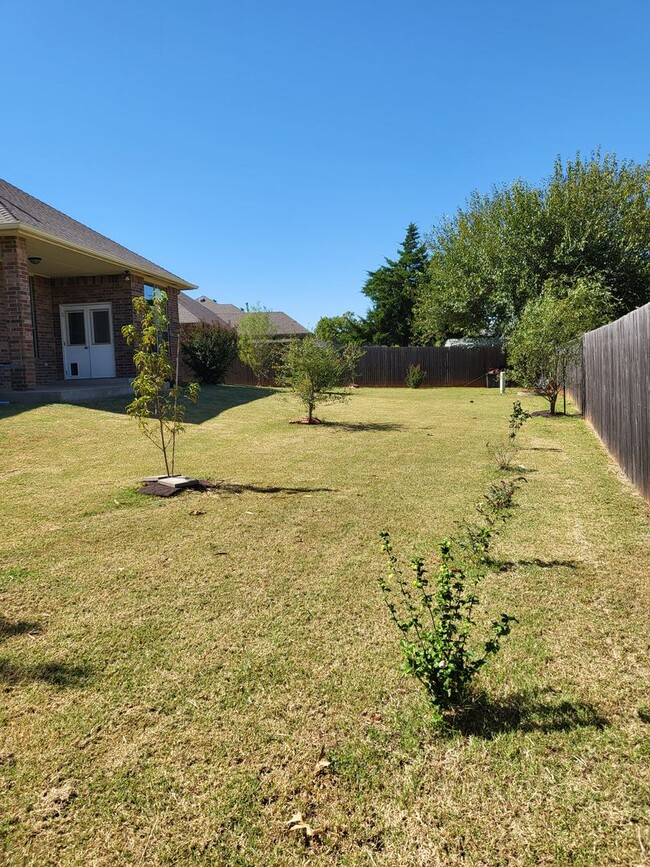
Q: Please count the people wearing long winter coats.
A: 0